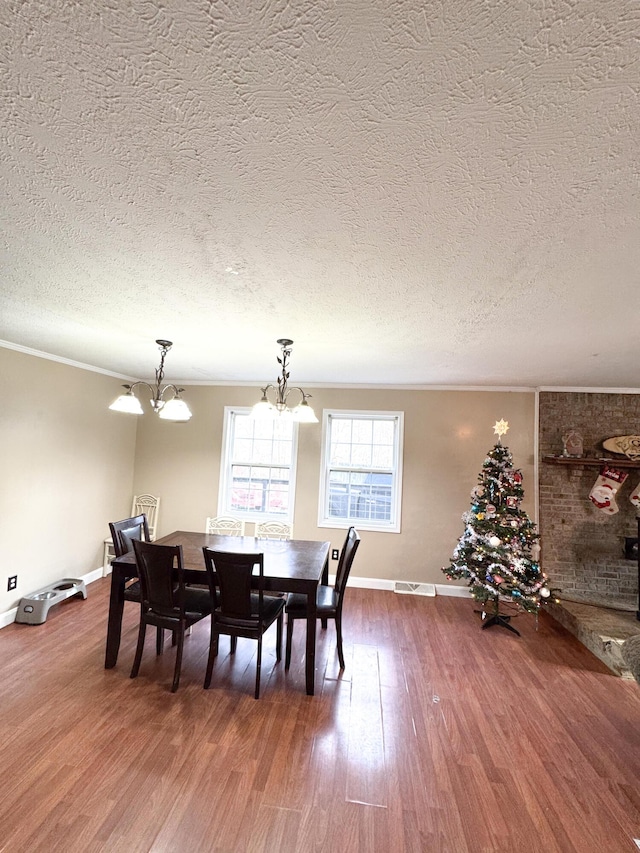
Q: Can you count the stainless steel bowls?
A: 1